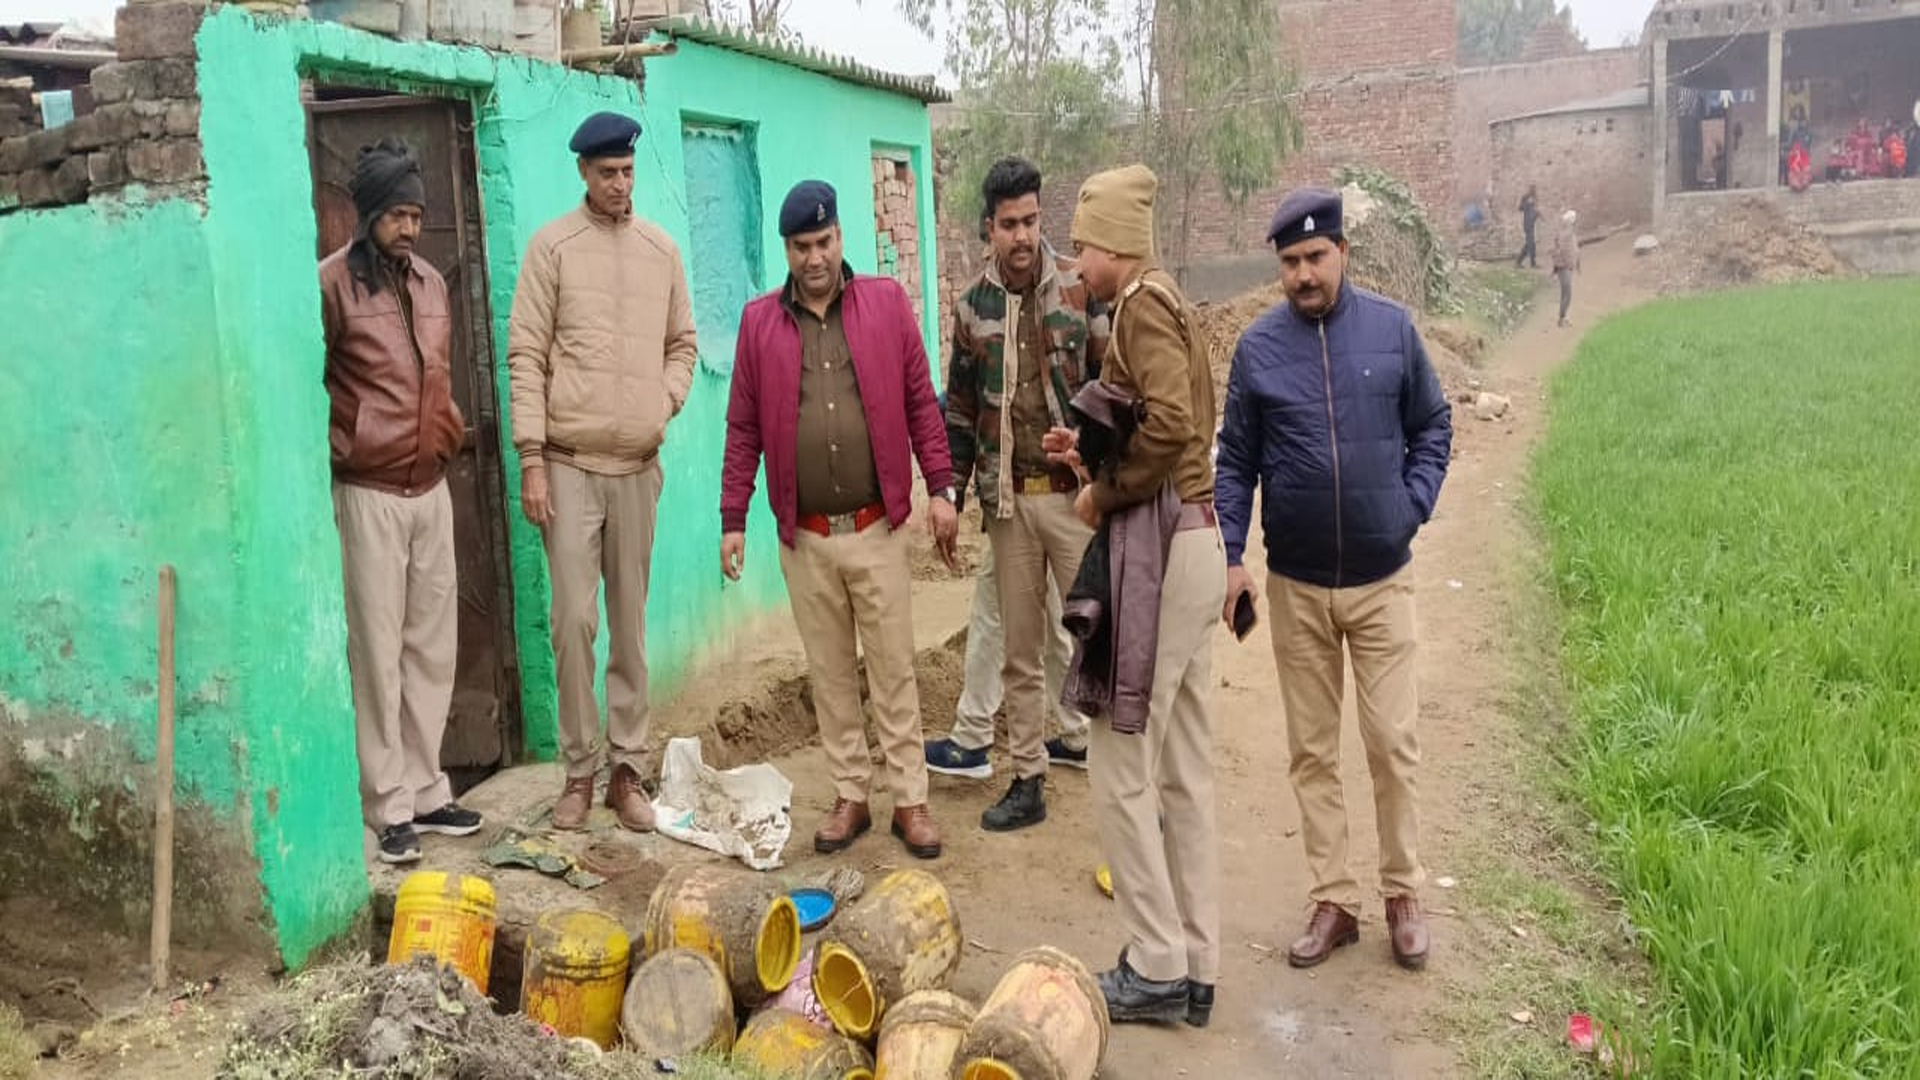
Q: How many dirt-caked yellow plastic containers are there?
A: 8